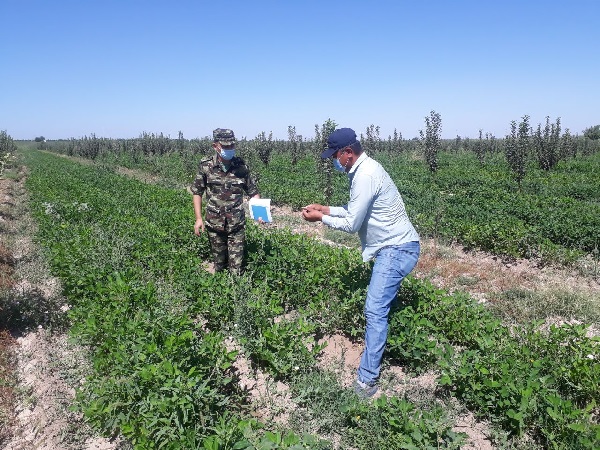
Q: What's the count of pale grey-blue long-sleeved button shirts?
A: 1